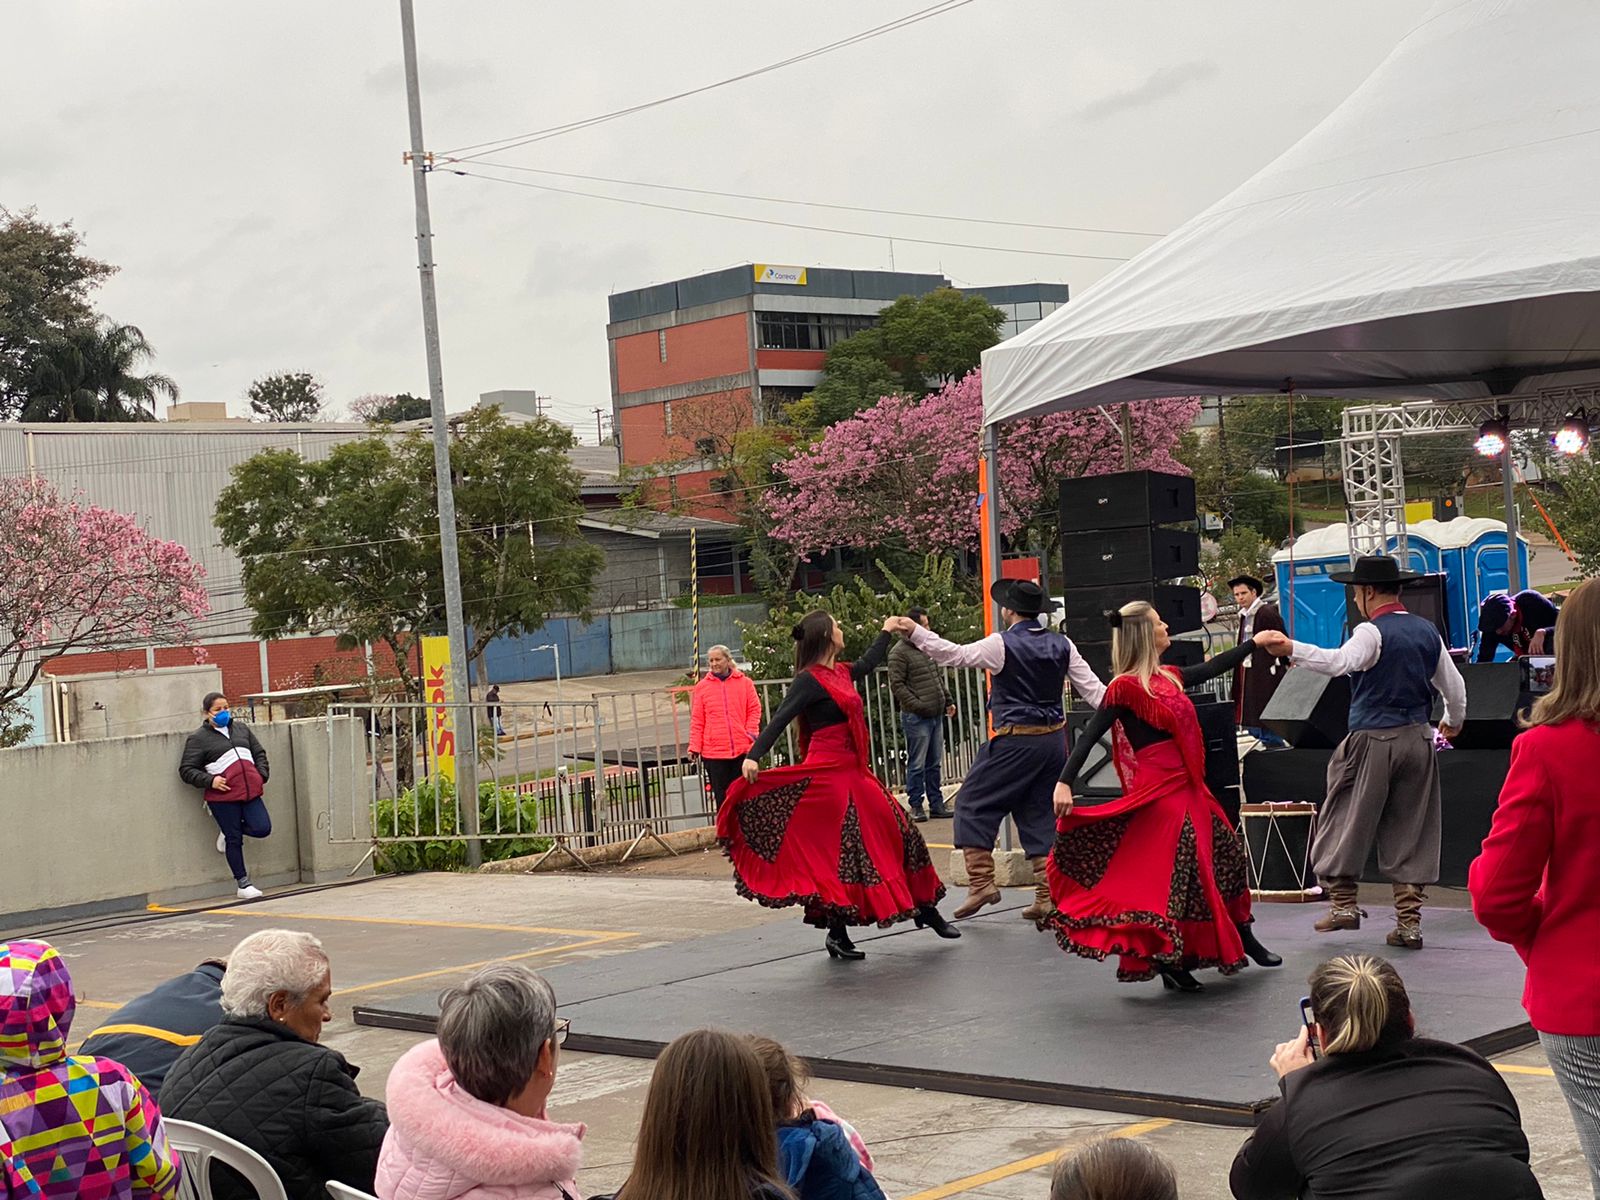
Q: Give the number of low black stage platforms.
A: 1